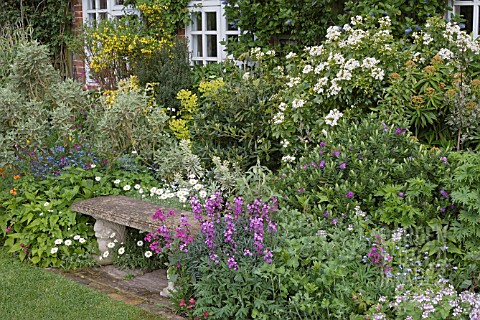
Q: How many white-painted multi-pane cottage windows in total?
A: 3